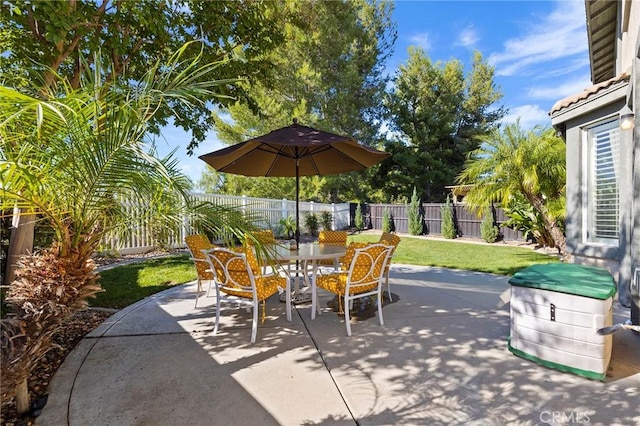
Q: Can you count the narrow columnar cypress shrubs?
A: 5